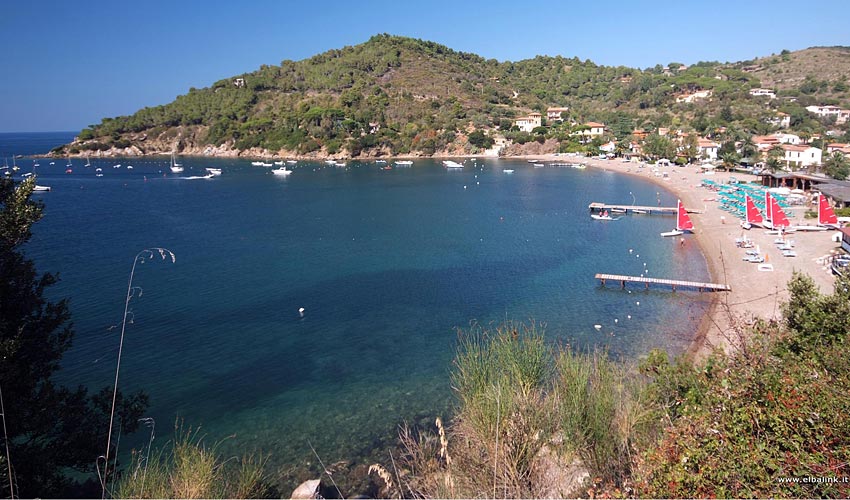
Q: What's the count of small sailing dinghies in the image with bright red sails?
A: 5